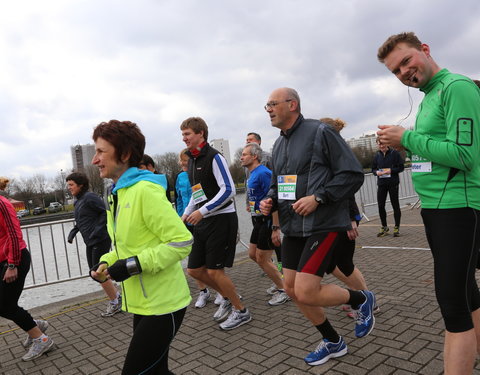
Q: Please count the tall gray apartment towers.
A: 2